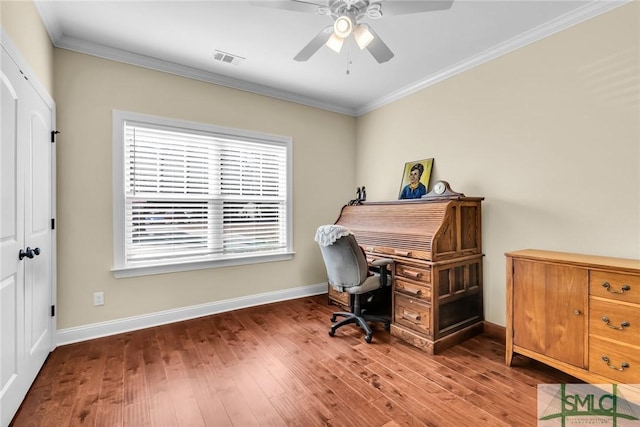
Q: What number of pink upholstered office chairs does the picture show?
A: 0